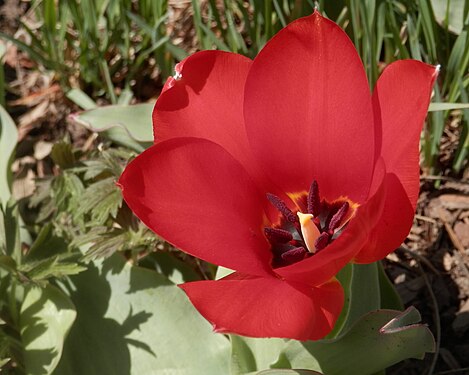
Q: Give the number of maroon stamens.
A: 6